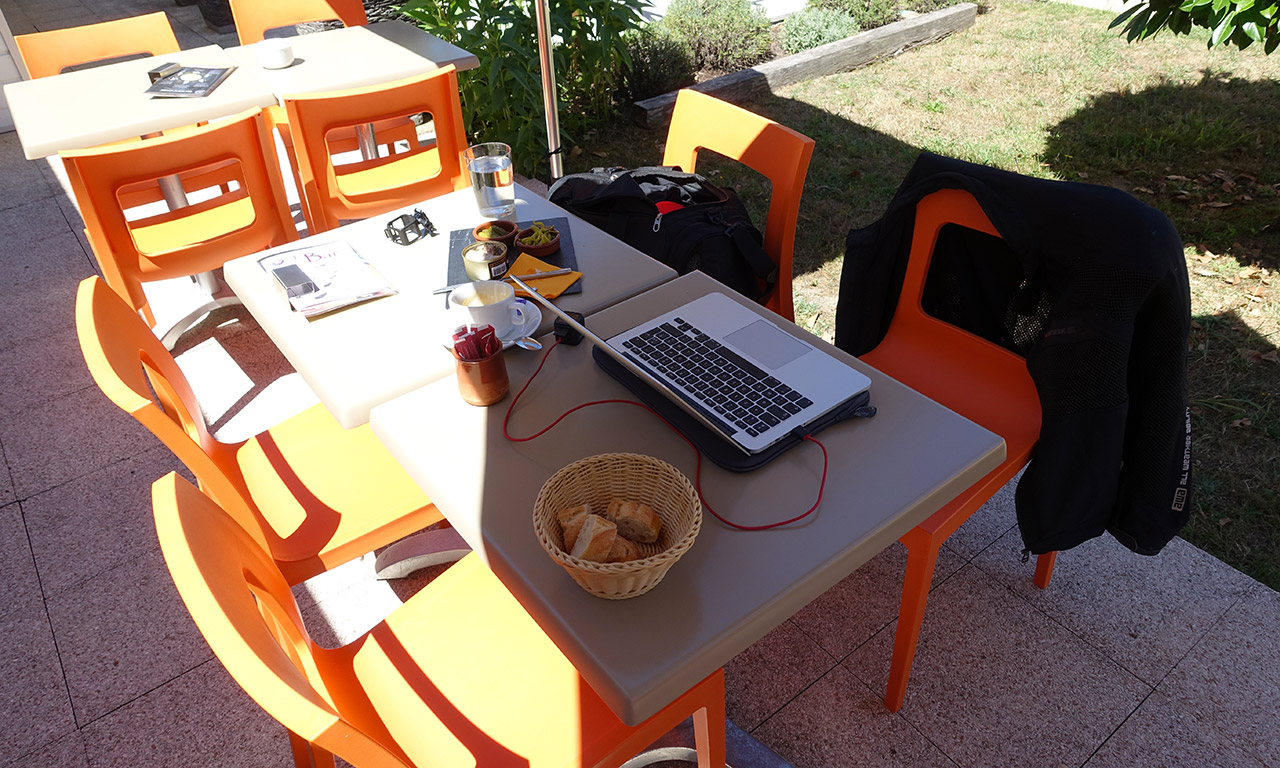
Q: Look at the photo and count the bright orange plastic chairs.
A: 8